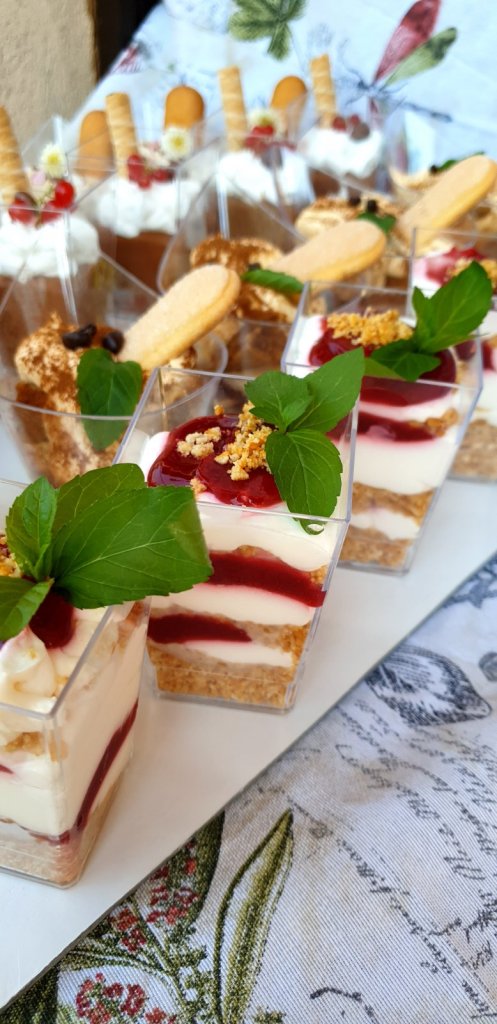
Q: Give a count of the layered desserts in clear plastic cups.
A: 12